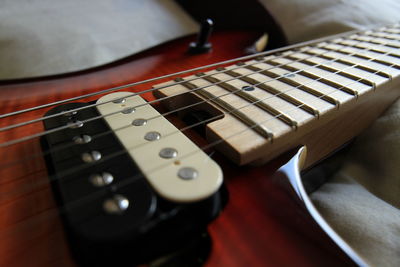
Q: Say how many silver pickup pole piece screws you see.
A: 12